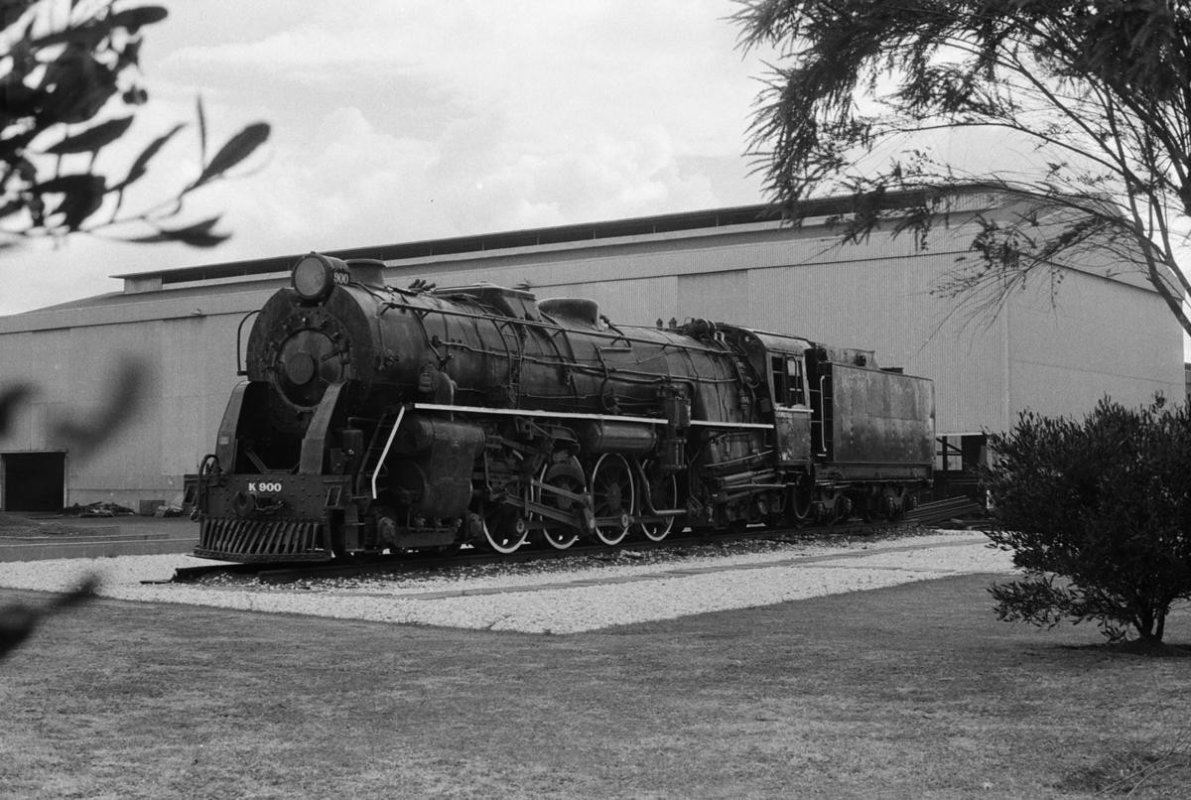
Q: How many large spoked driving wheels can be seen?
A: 4